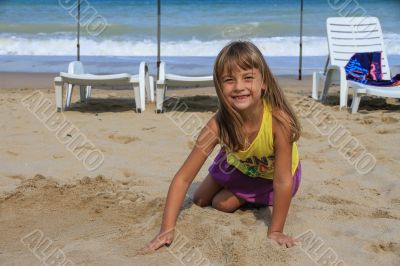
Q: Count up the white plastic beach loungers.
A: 3